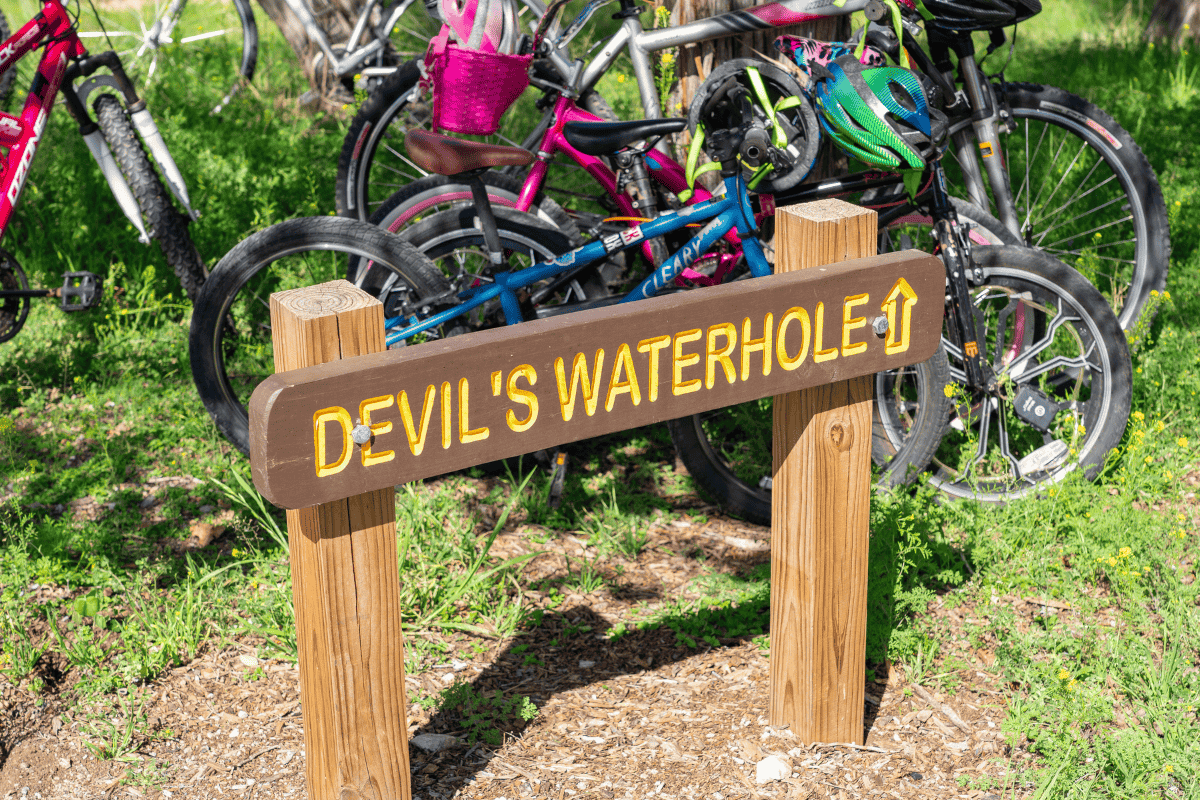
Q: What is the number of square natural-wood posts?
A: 2